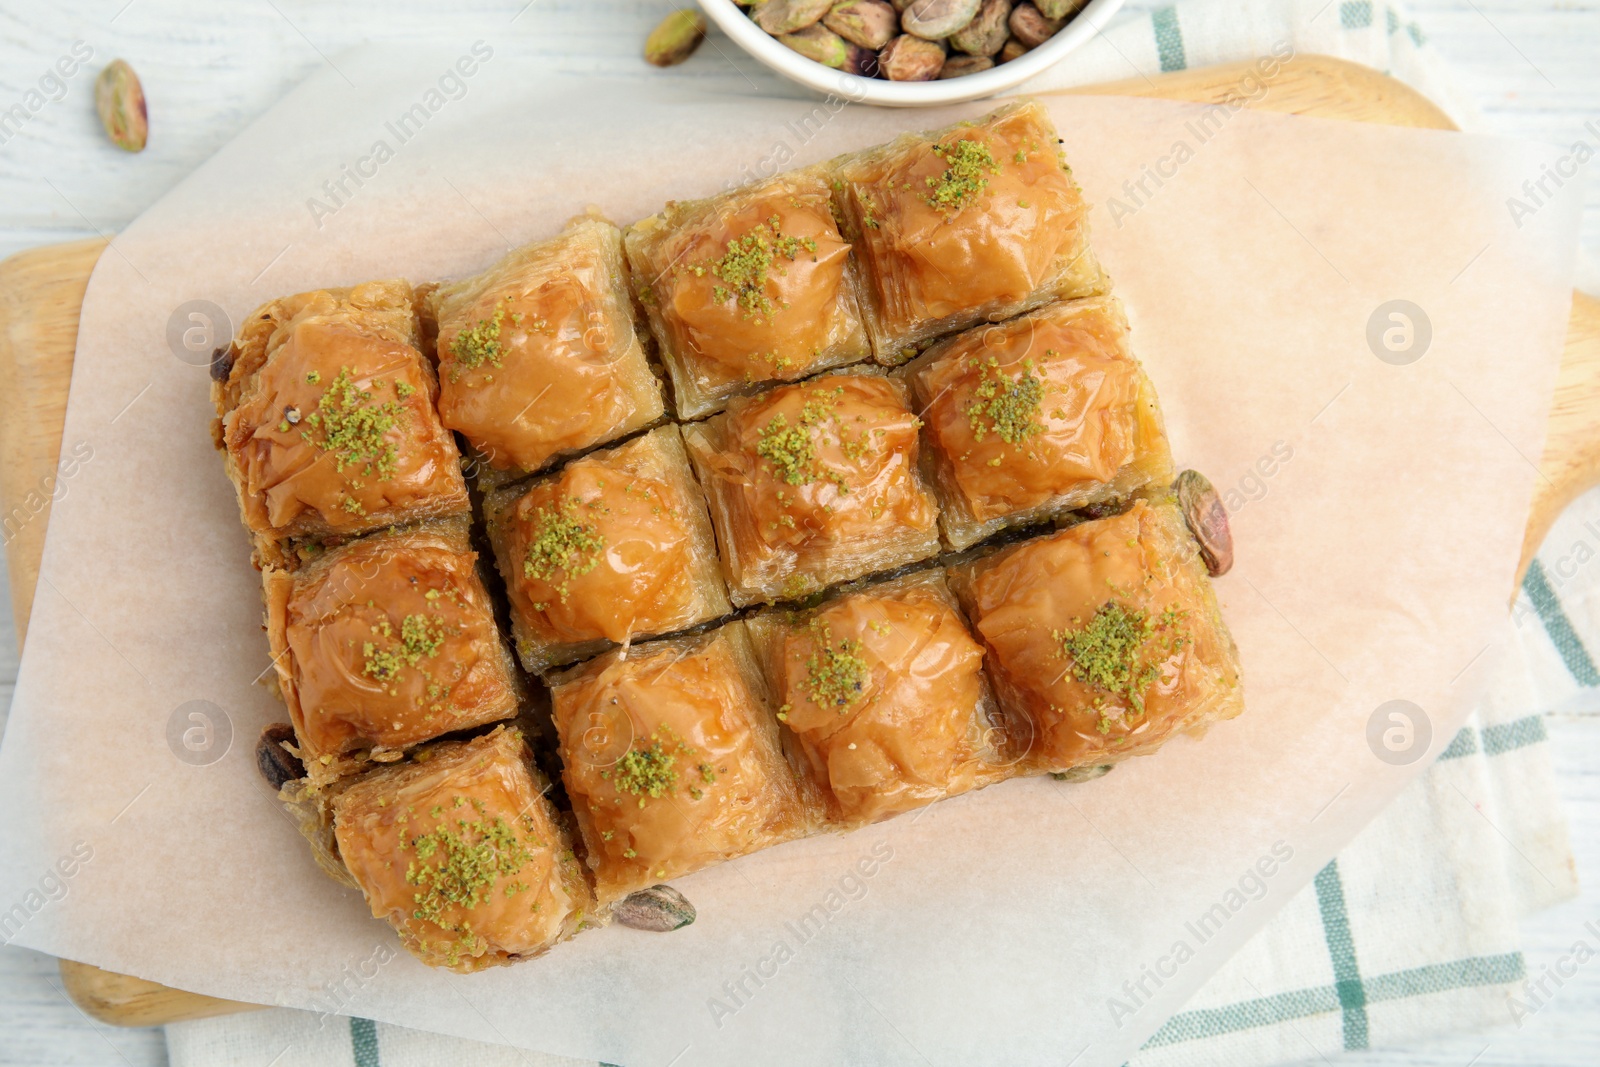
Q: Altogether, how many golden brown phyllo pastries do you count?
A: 12